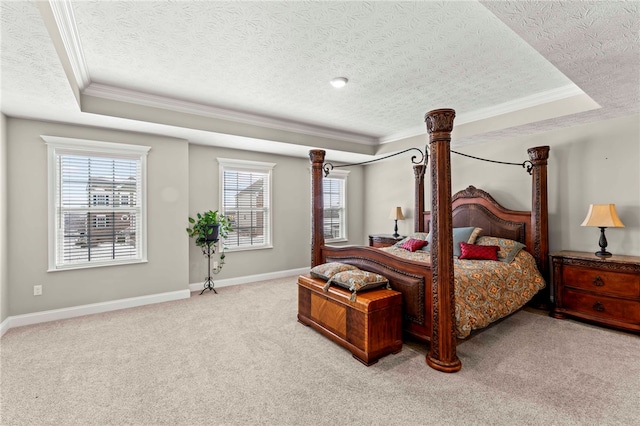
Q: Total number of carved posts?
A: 4